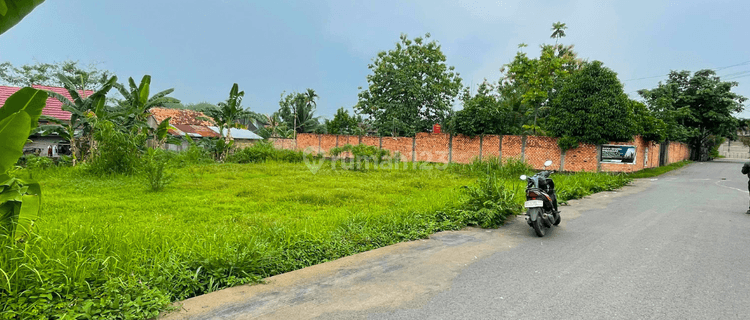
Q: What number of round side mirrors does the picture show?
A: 2